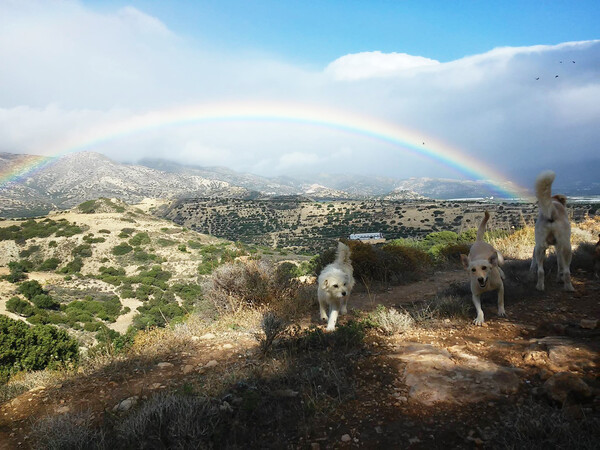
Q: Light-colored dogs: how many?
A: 3